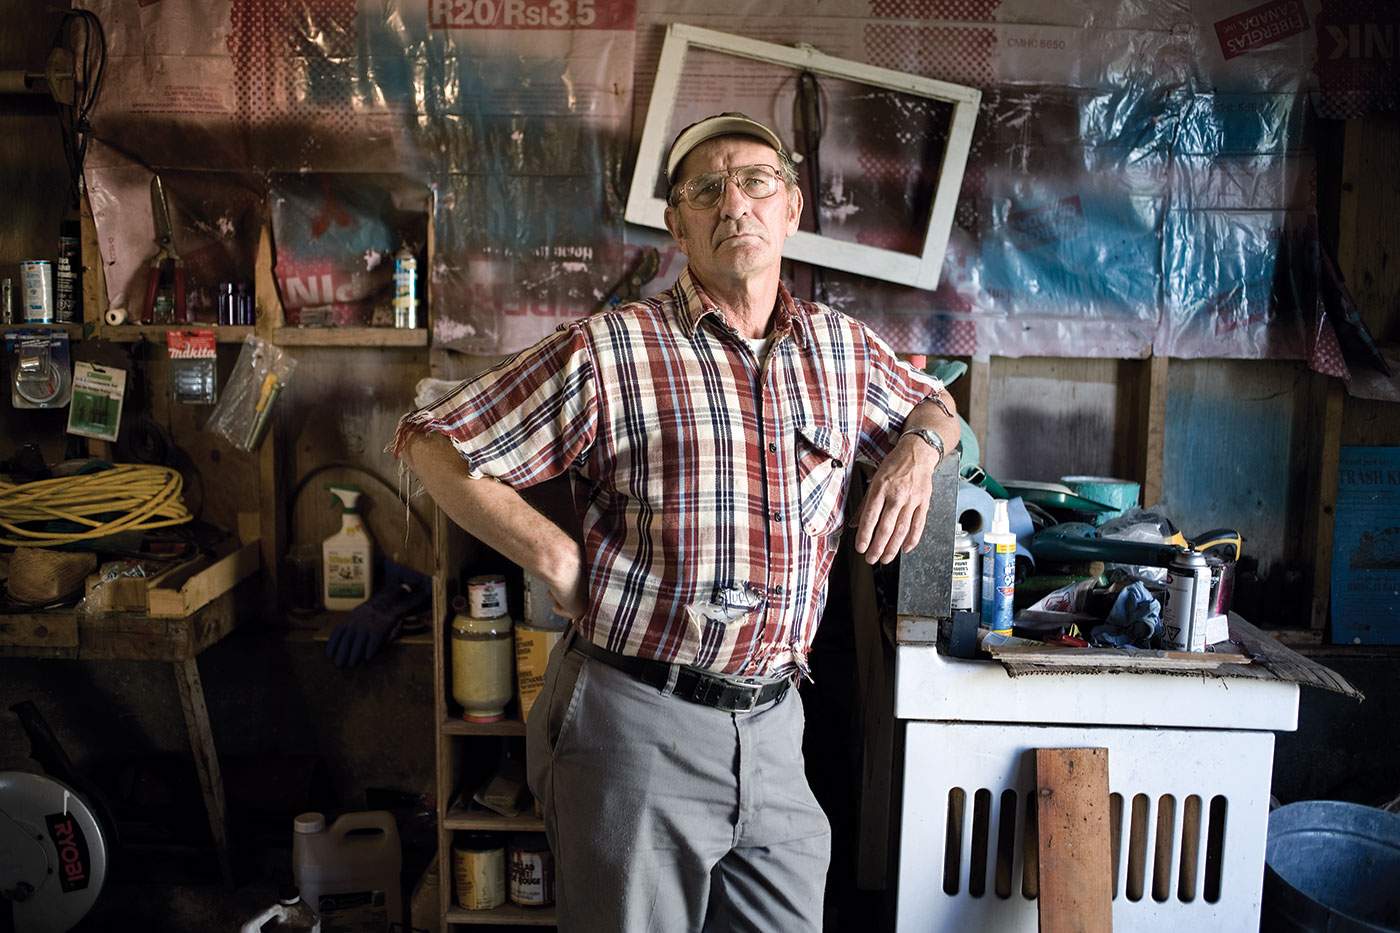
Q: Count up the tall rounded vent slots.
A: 9